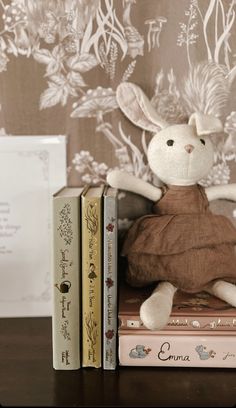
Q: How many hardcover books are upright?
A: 3